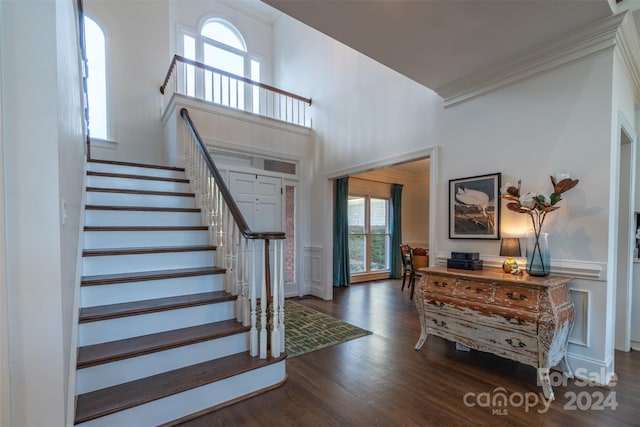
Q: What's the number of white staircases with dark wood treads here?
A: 1